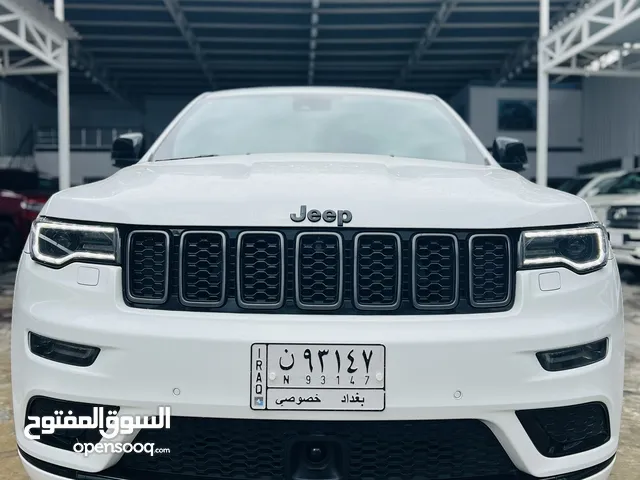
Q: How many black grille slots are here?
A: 7